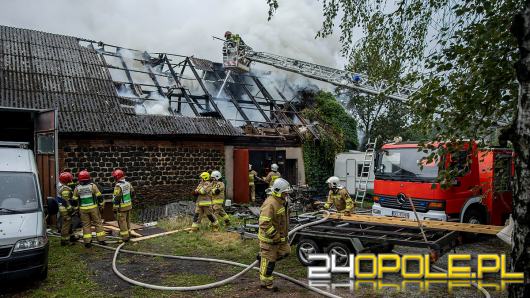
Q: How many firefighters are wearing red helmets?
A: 3